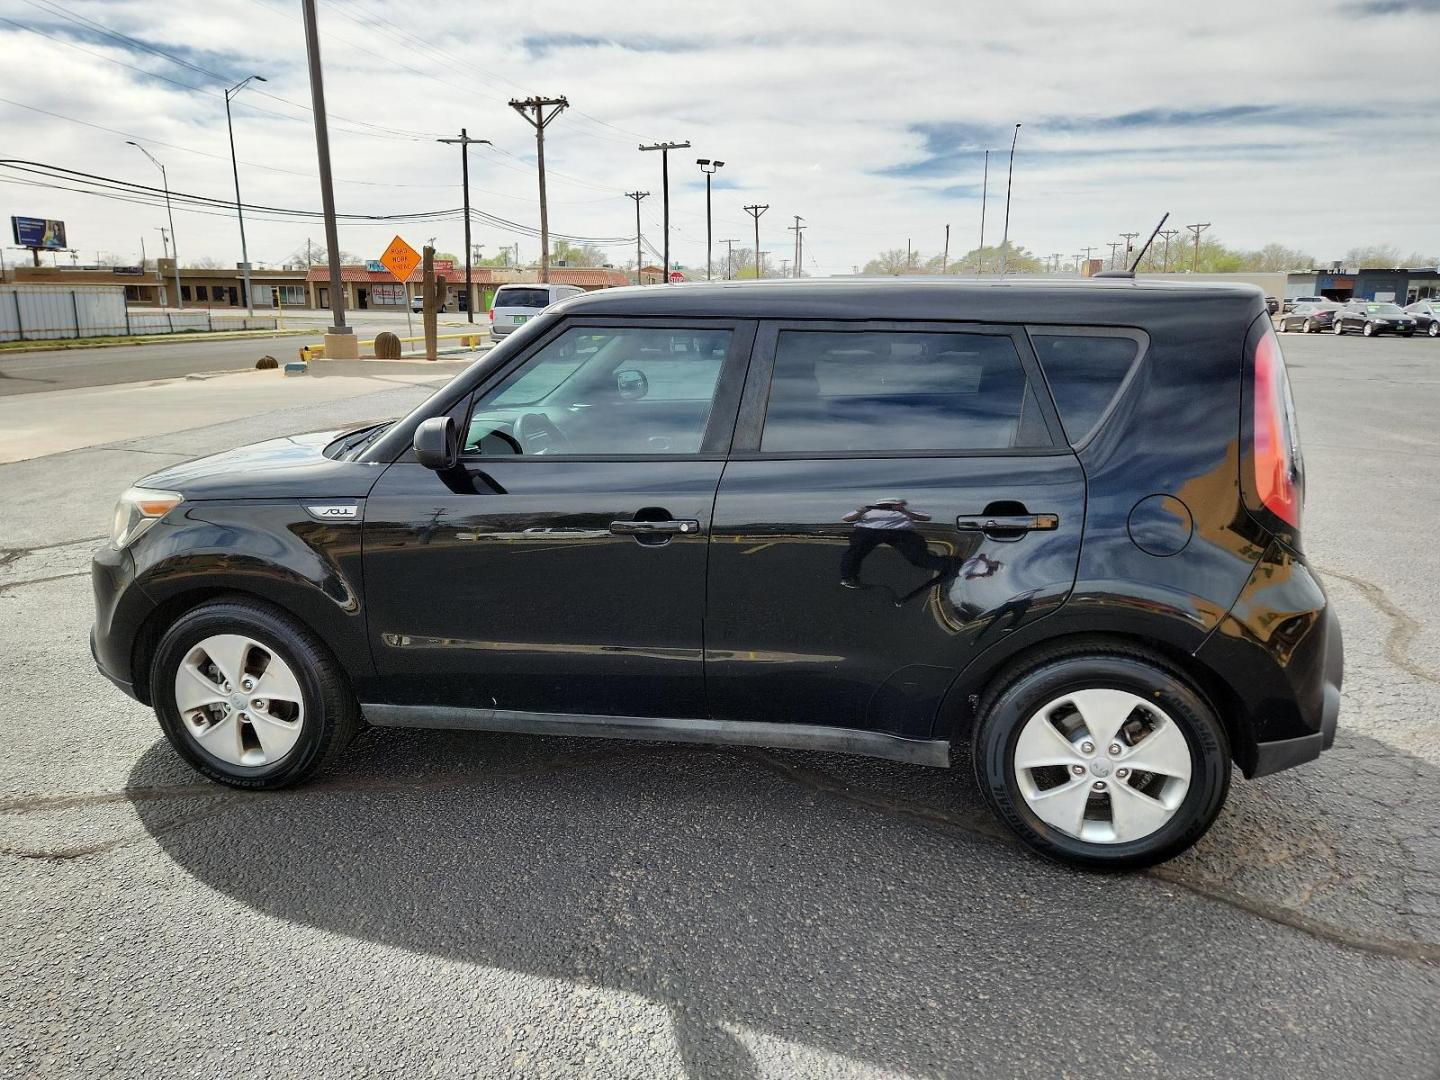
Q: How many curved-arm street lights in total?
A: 2